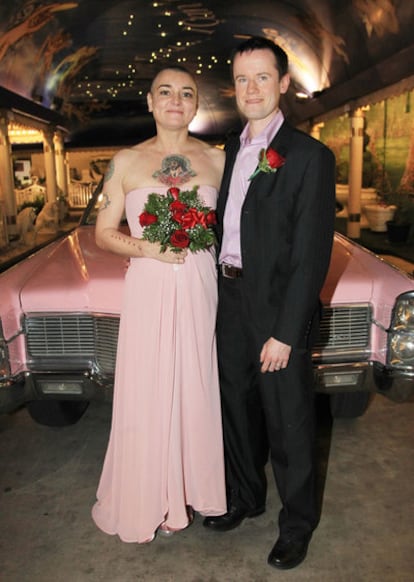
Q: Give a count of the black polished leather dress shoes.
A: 2